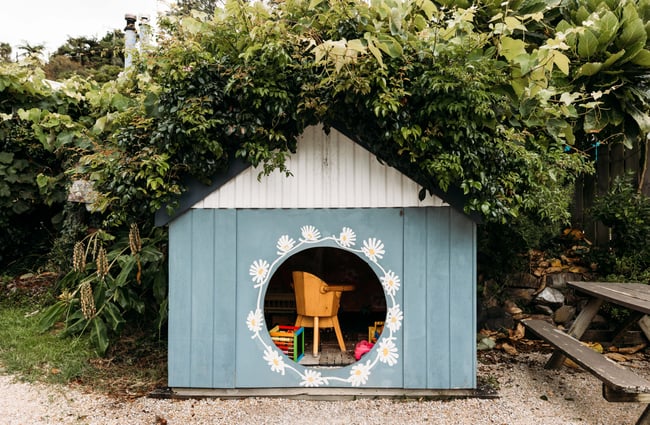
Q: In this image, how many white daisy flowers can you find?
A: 12